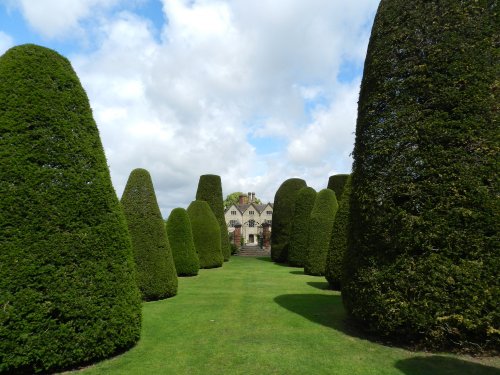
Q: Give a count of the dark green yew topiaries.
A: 11